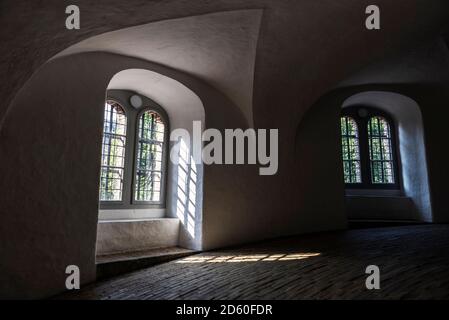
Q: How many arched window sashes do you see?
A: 4